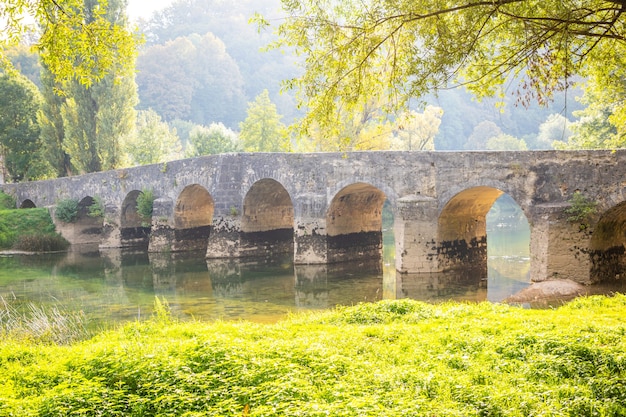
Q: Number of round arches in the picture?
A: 8